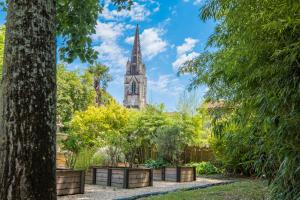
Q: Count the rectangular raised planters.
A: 3